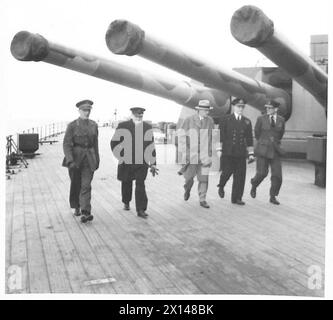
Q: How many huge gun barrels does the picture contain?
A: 3